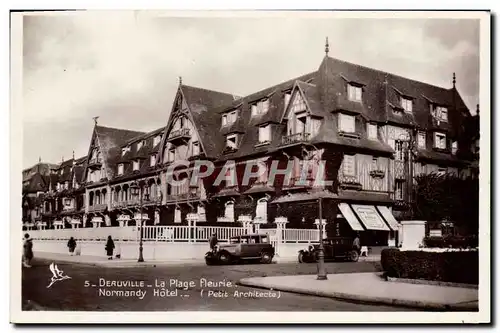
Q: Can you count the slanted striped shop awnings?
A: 3